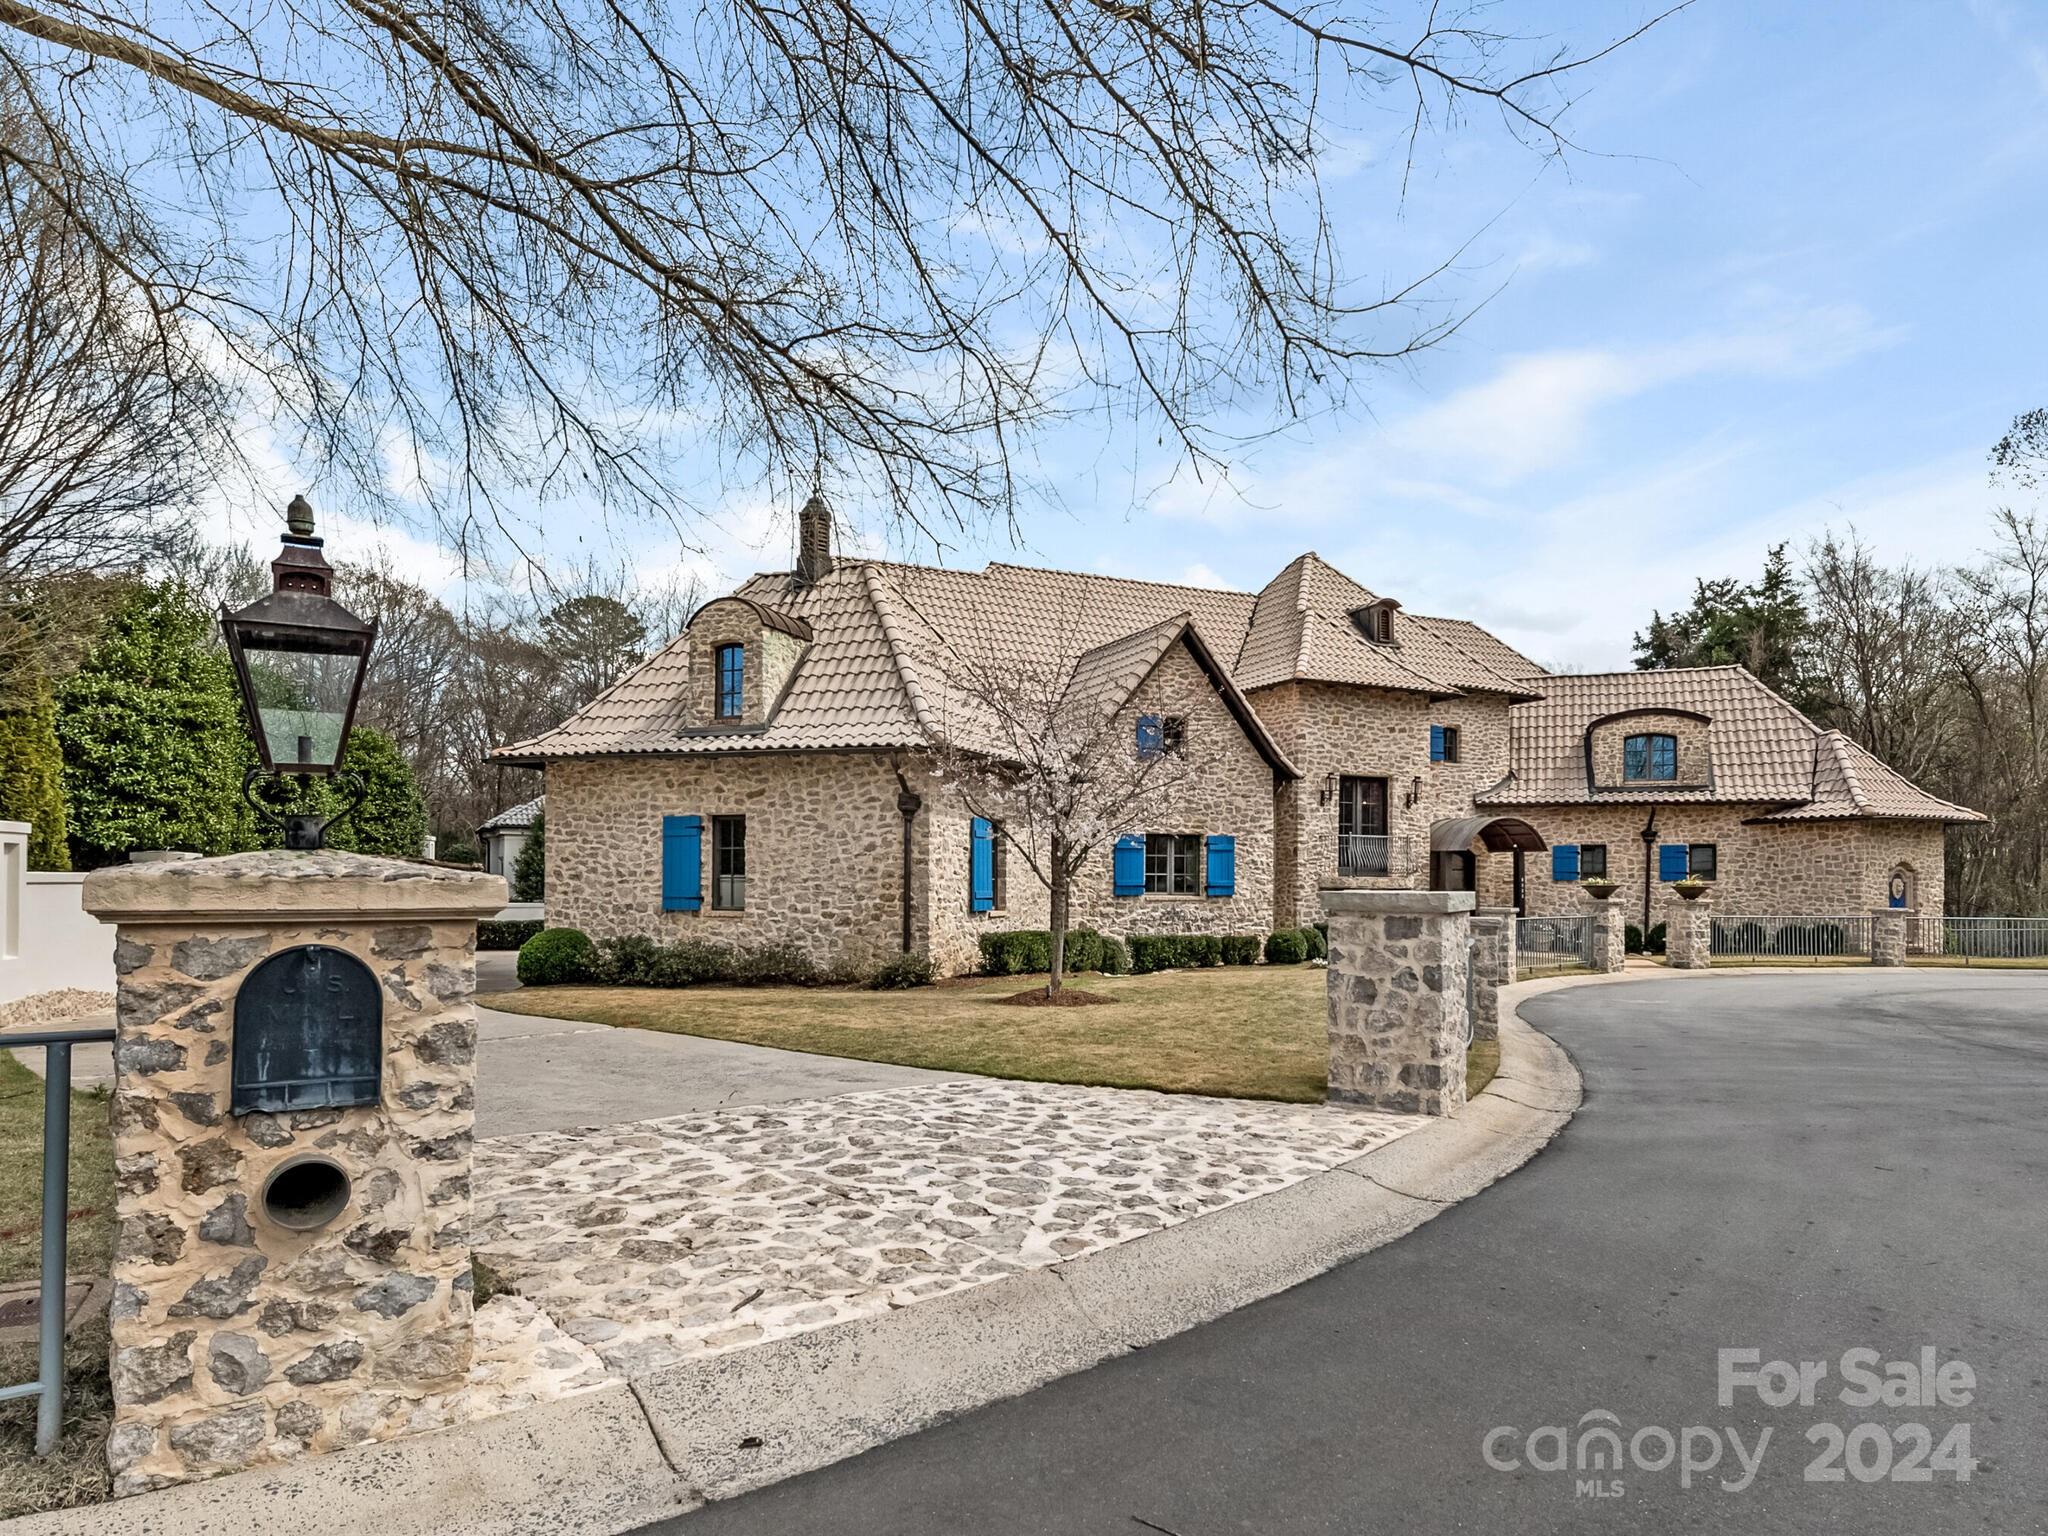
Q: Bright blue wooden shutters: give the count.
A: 8